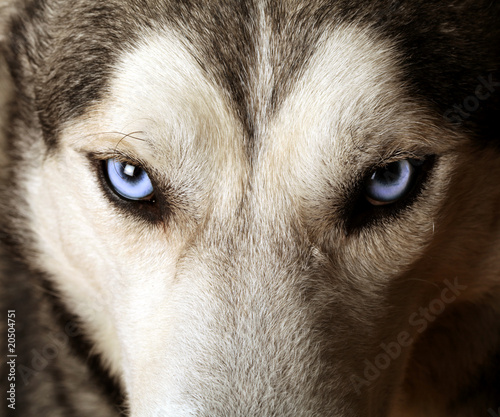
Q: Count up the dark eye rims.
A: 2